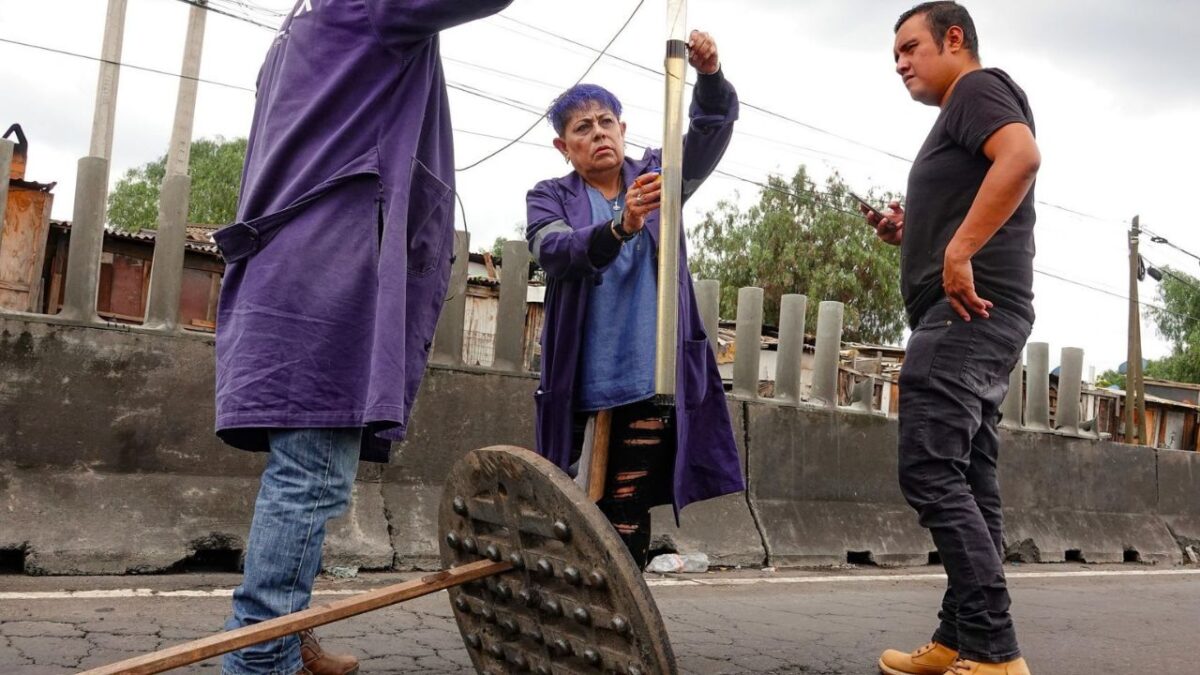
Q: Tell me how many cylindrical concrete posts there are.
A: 12